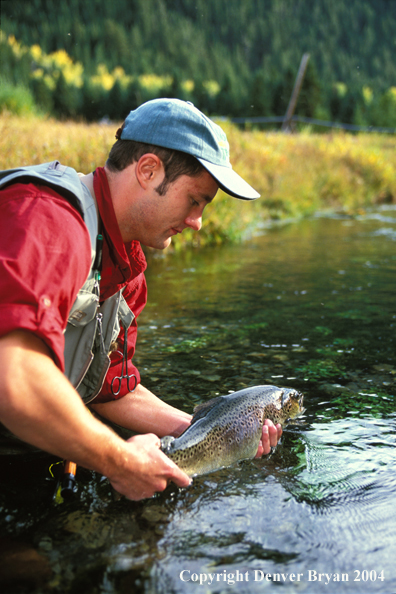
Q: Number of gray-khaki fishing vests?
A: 1